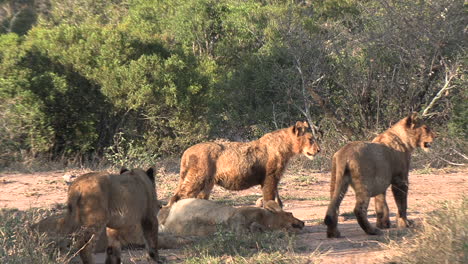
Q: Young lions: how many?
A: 3